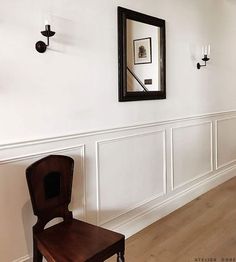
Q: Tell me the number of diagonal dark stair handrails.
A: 1